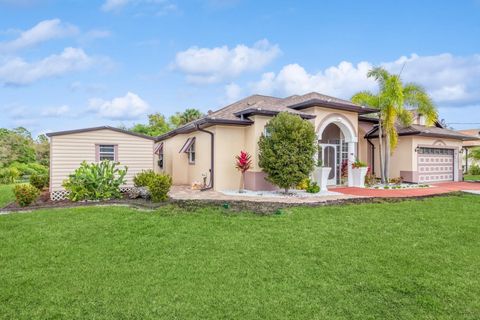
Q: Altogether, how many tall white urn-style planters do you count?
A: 2